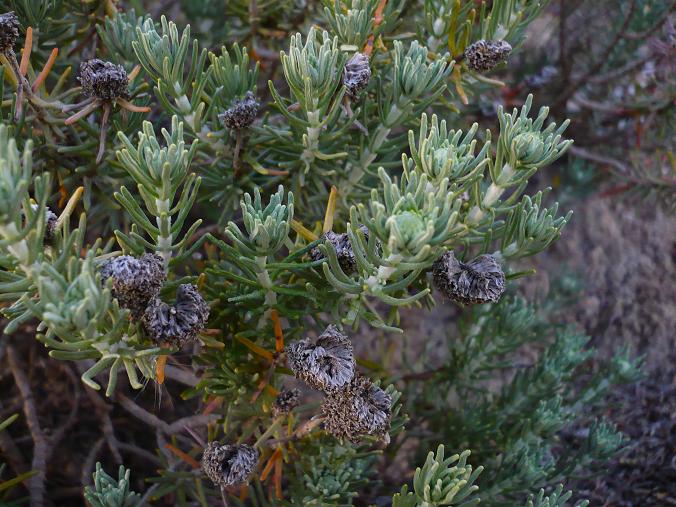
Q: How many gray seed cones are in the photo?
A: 14